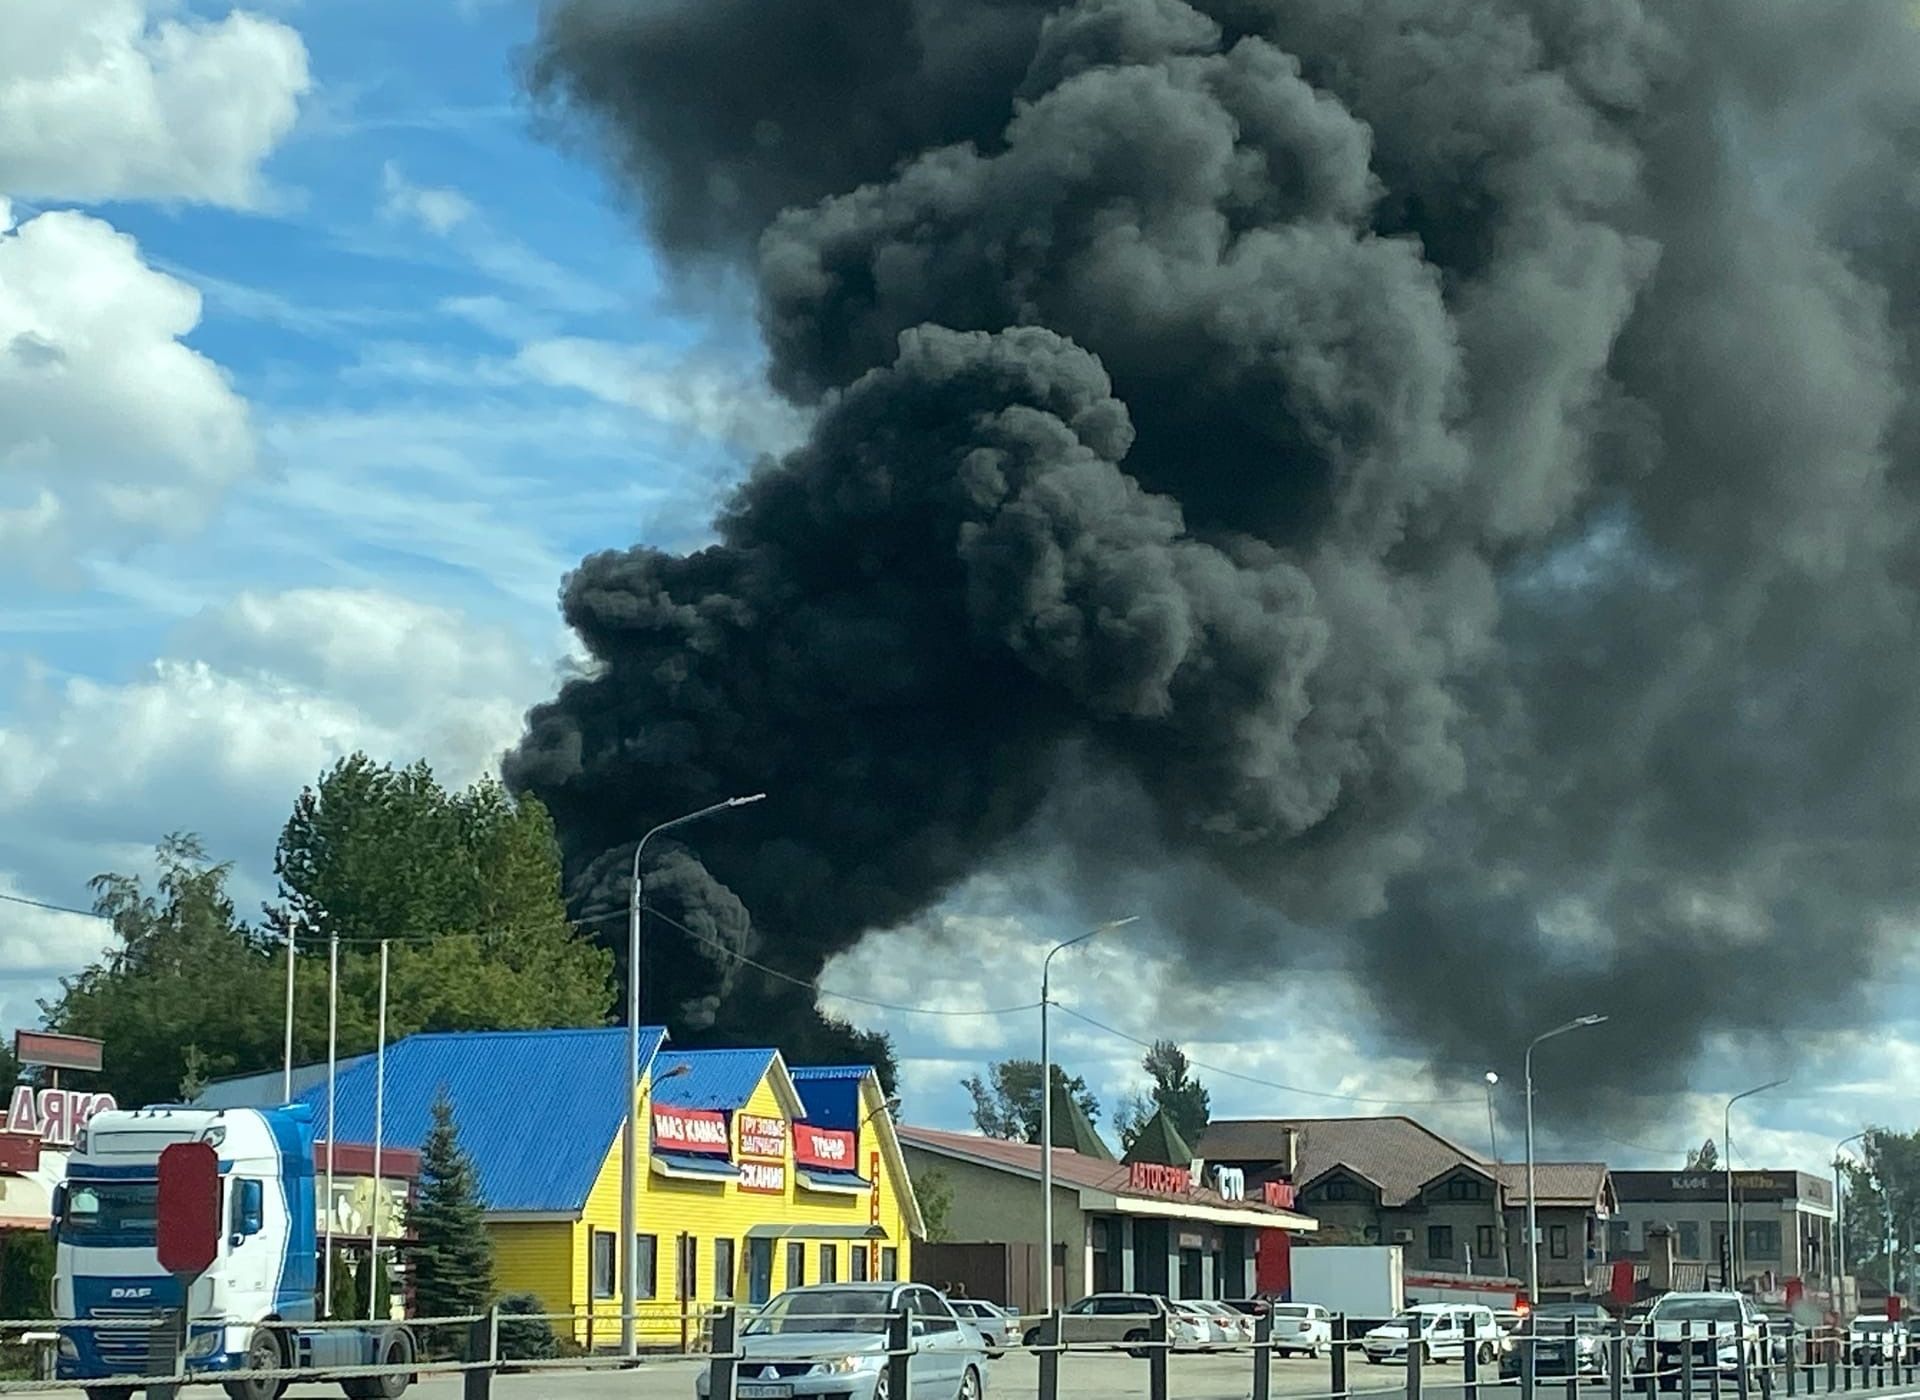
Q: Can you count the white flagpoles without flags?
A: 3